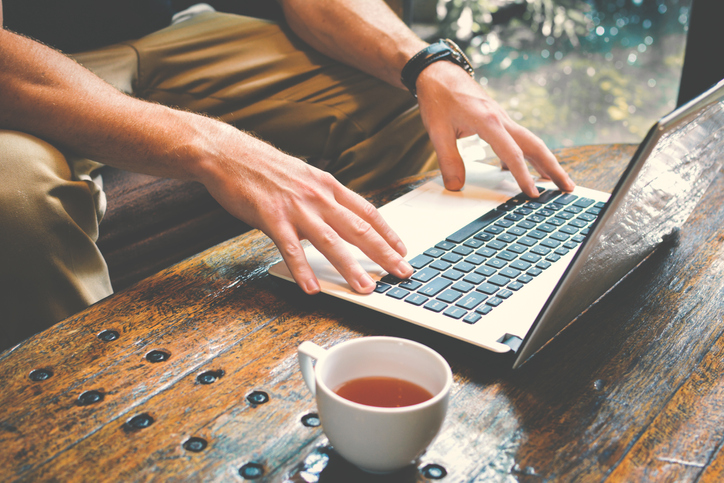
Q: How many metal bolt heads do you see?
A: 11